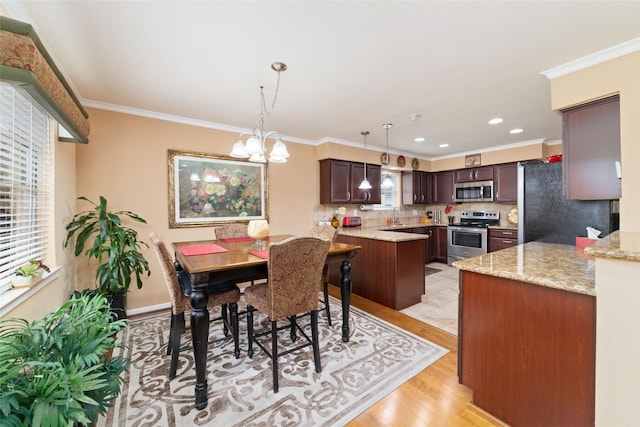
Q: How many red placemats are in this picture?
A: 3